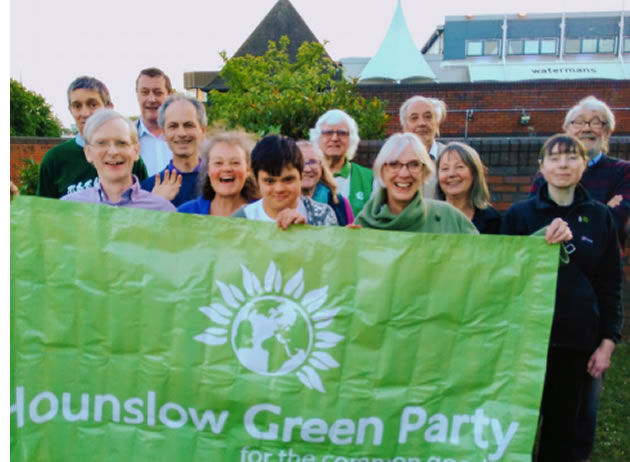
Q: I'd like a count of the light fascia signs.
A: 1